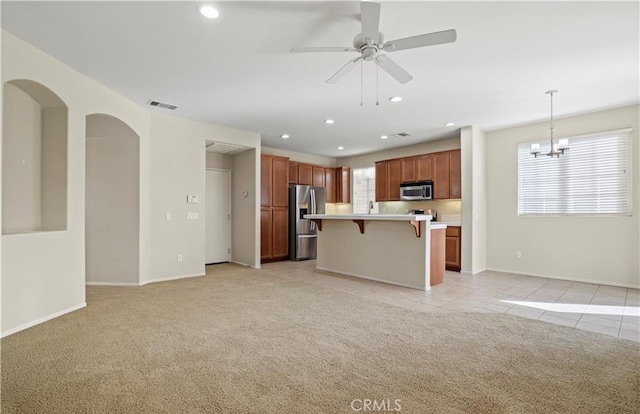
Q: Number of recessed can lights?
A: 7